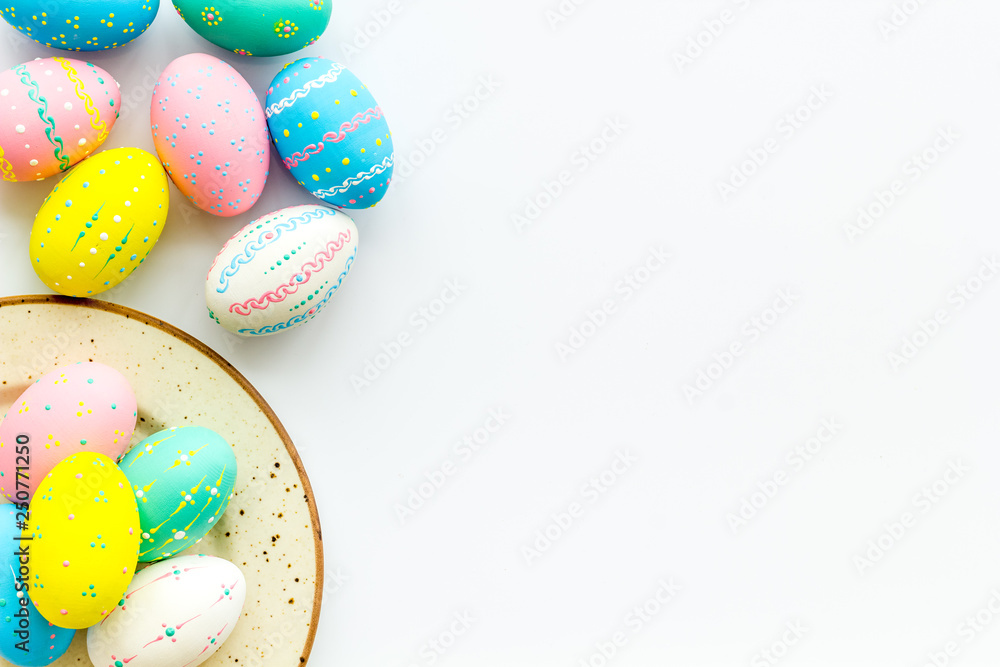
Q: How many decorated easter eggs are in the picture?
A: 12